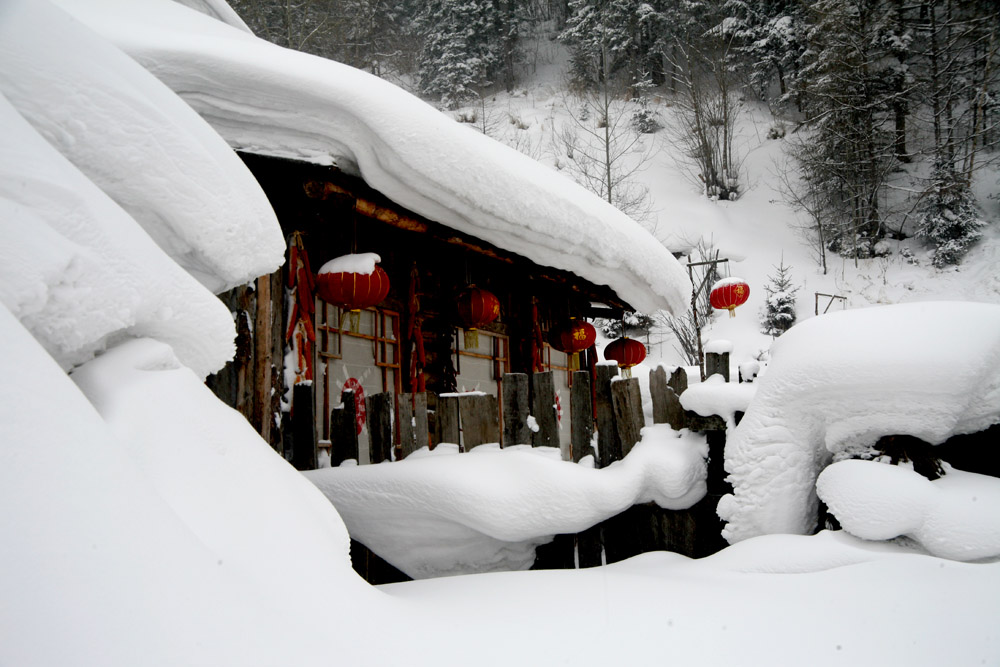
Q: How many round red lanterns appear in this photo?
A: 5